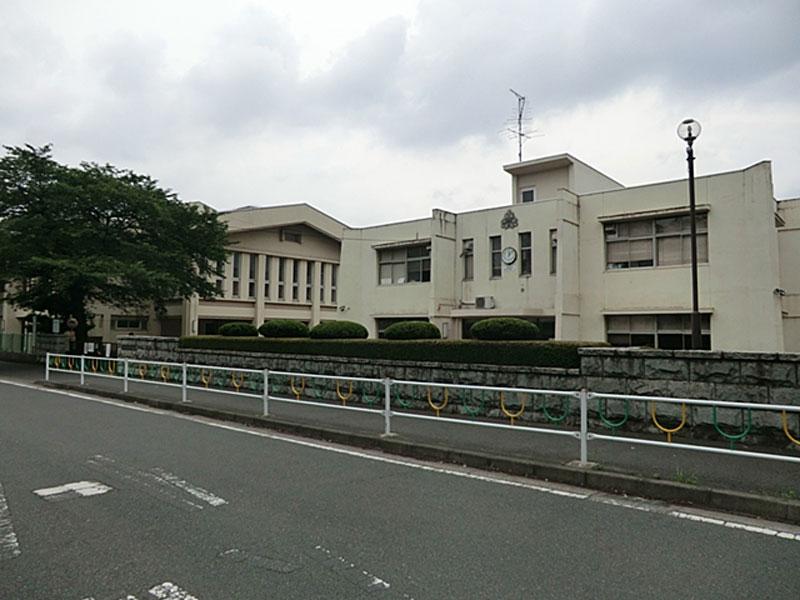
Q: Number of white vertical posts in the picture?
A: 7